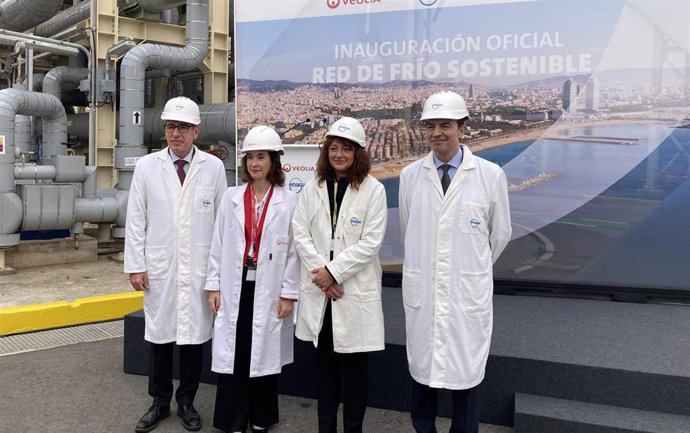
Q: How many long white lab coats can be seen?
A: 4